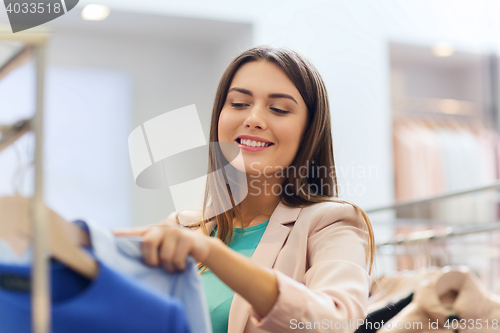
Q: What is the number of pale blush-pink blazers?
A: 1